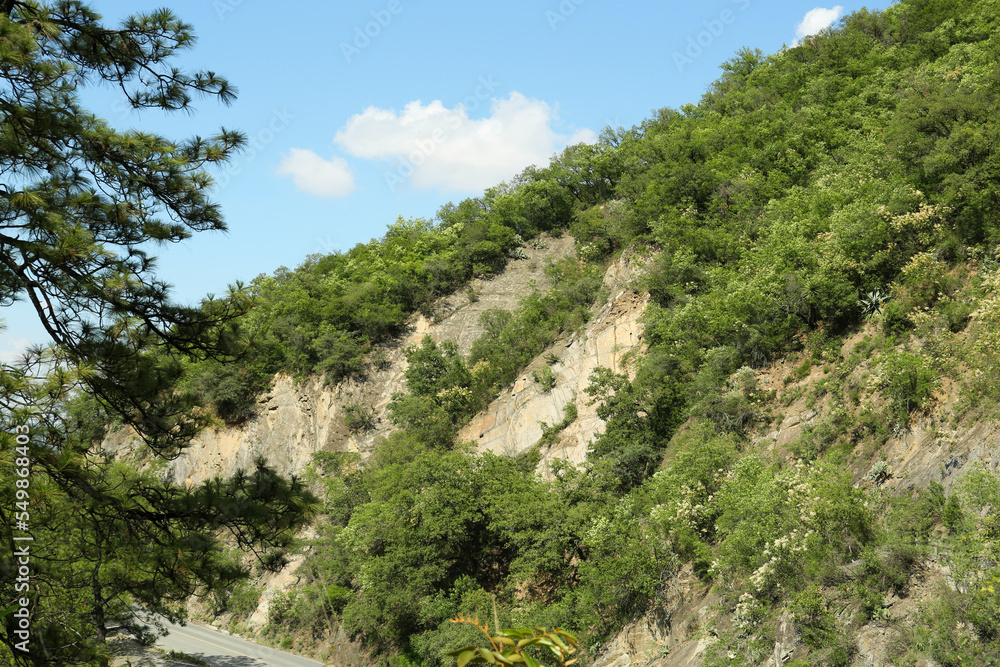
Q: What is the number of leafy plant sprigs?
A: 1